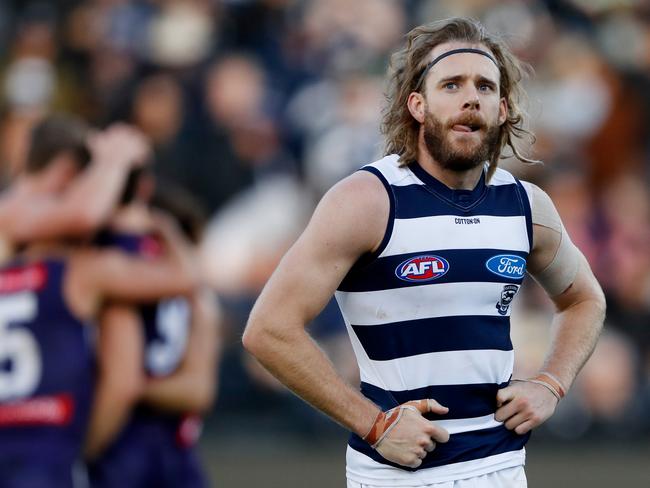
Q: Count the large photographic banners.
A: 0